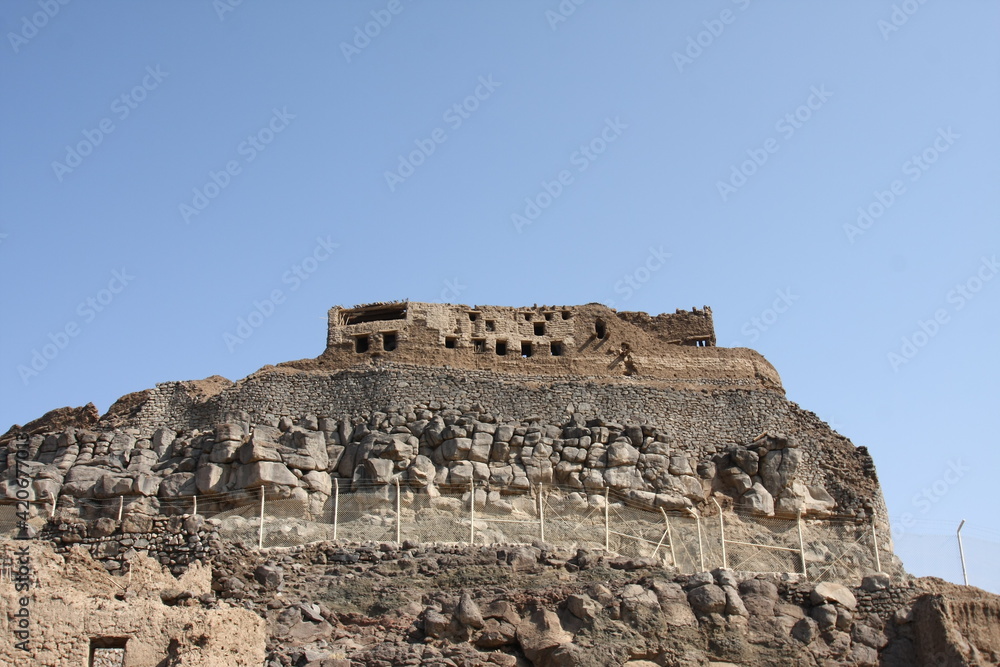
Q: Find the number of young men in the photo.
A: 0